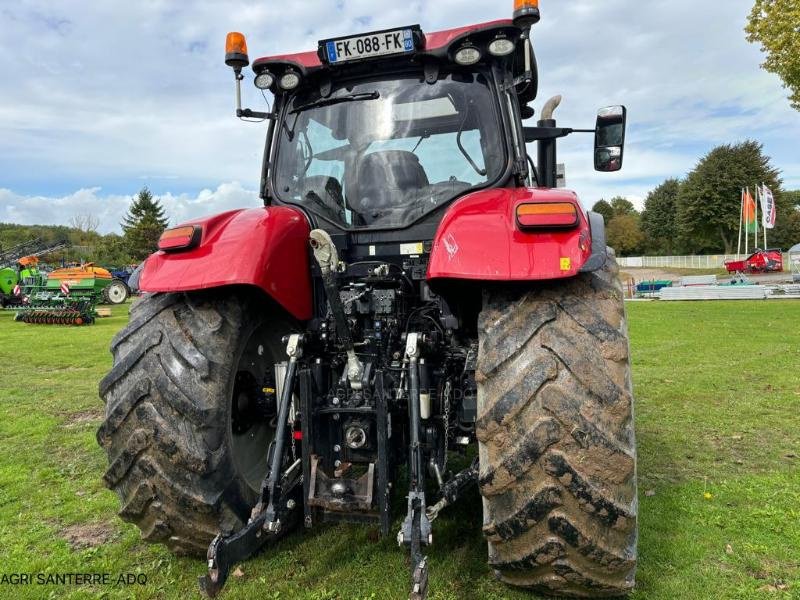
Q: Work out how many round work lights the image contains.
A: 4